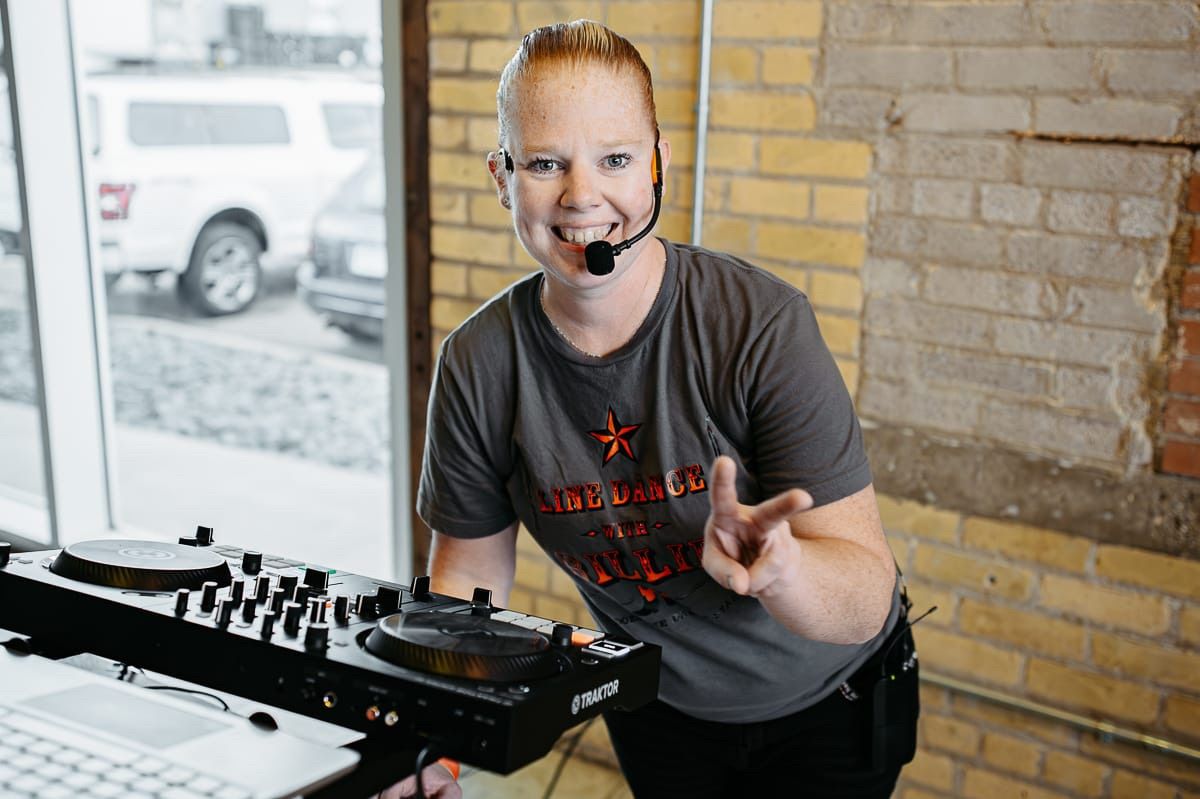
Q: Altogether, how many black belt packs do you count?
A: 1